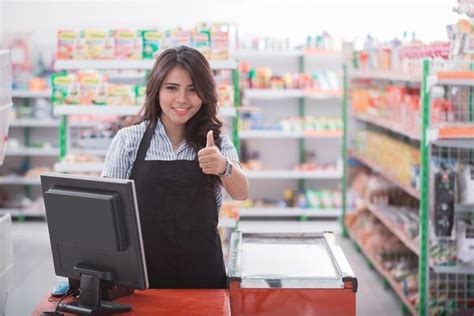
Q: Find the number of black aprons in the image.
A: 1